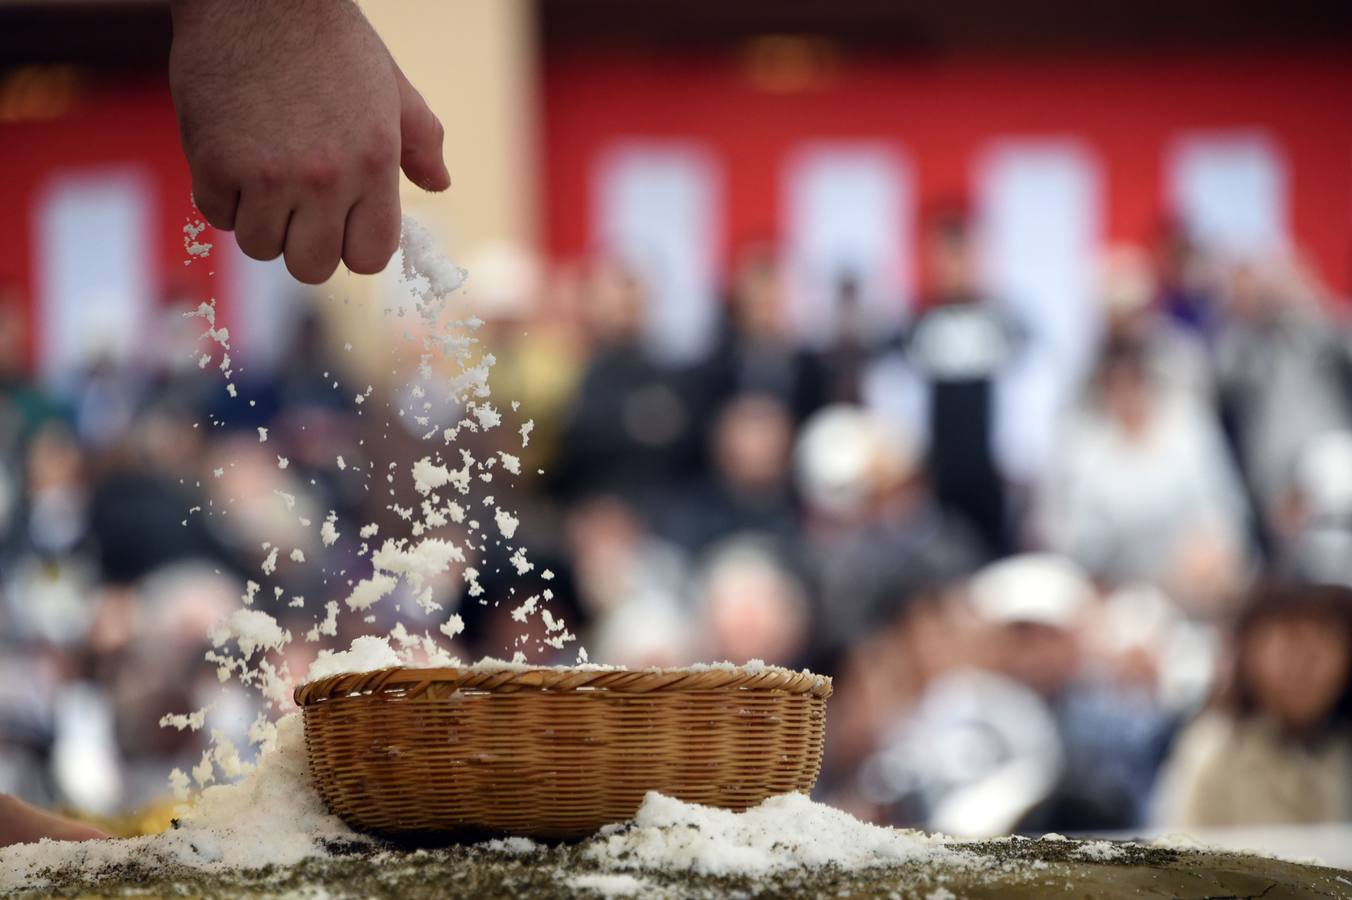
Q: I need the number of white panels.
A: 6